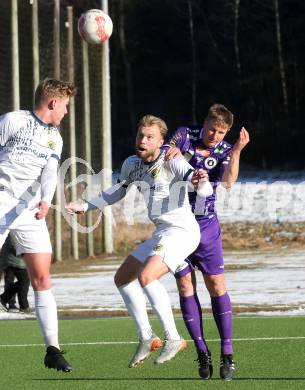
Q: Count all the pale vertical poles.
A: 6